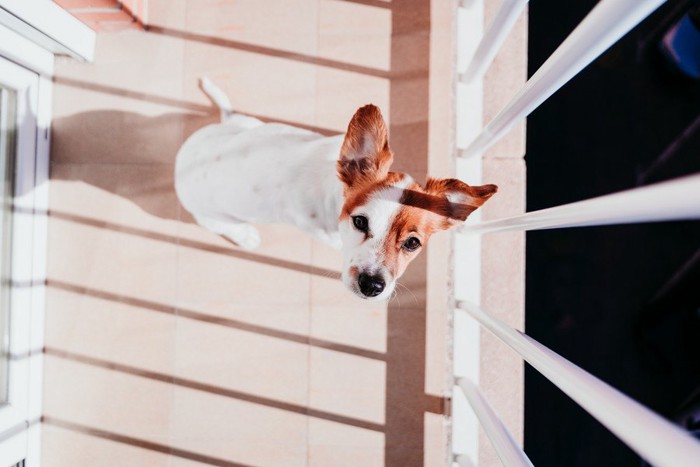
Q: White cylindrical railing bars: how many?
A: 5